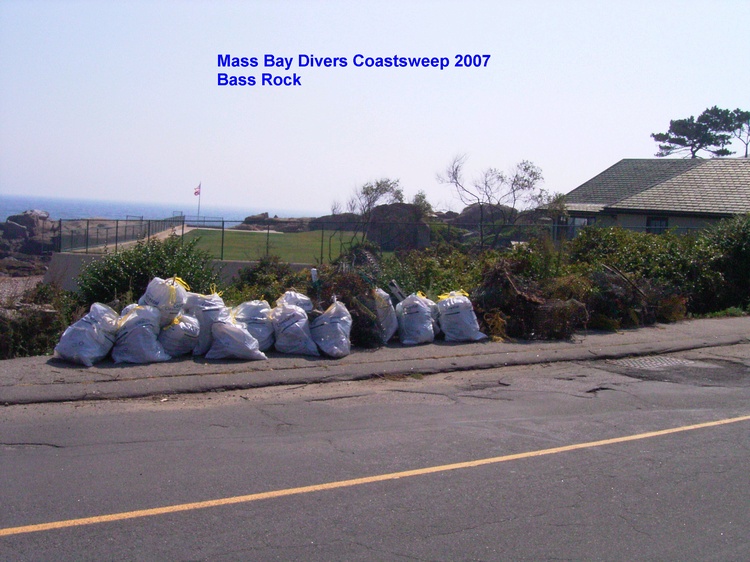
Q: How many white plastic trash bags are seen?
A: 15